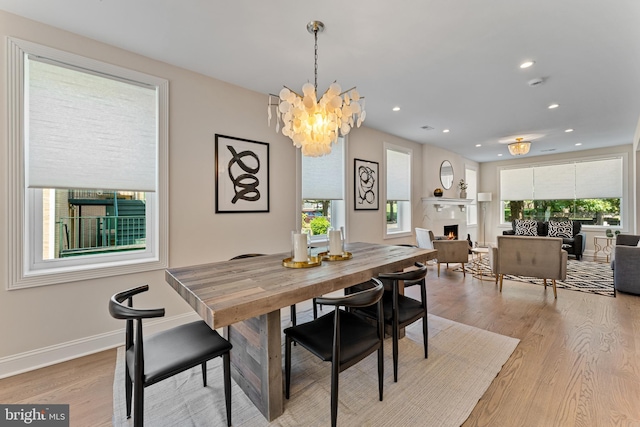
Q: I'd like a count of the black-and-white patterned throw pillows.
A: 2